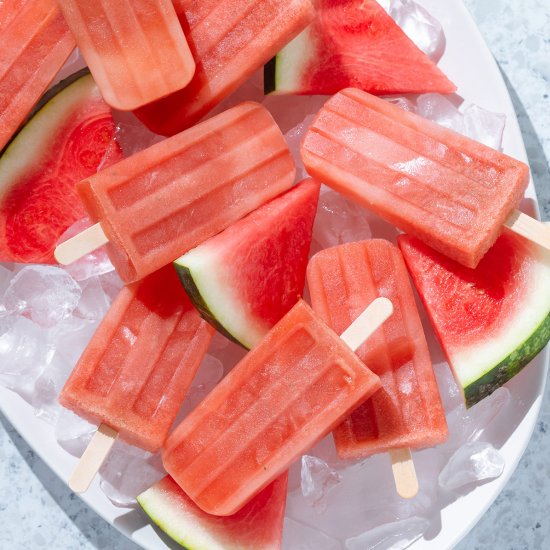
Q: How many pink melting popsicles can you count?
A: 8